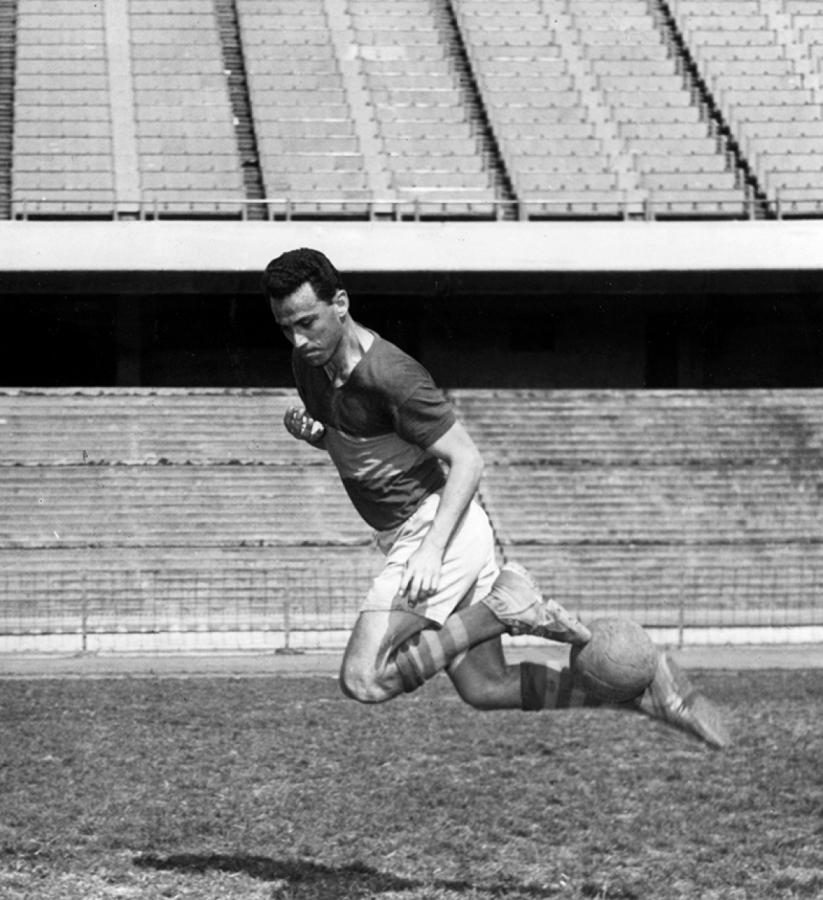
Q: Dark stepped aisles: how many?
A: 4